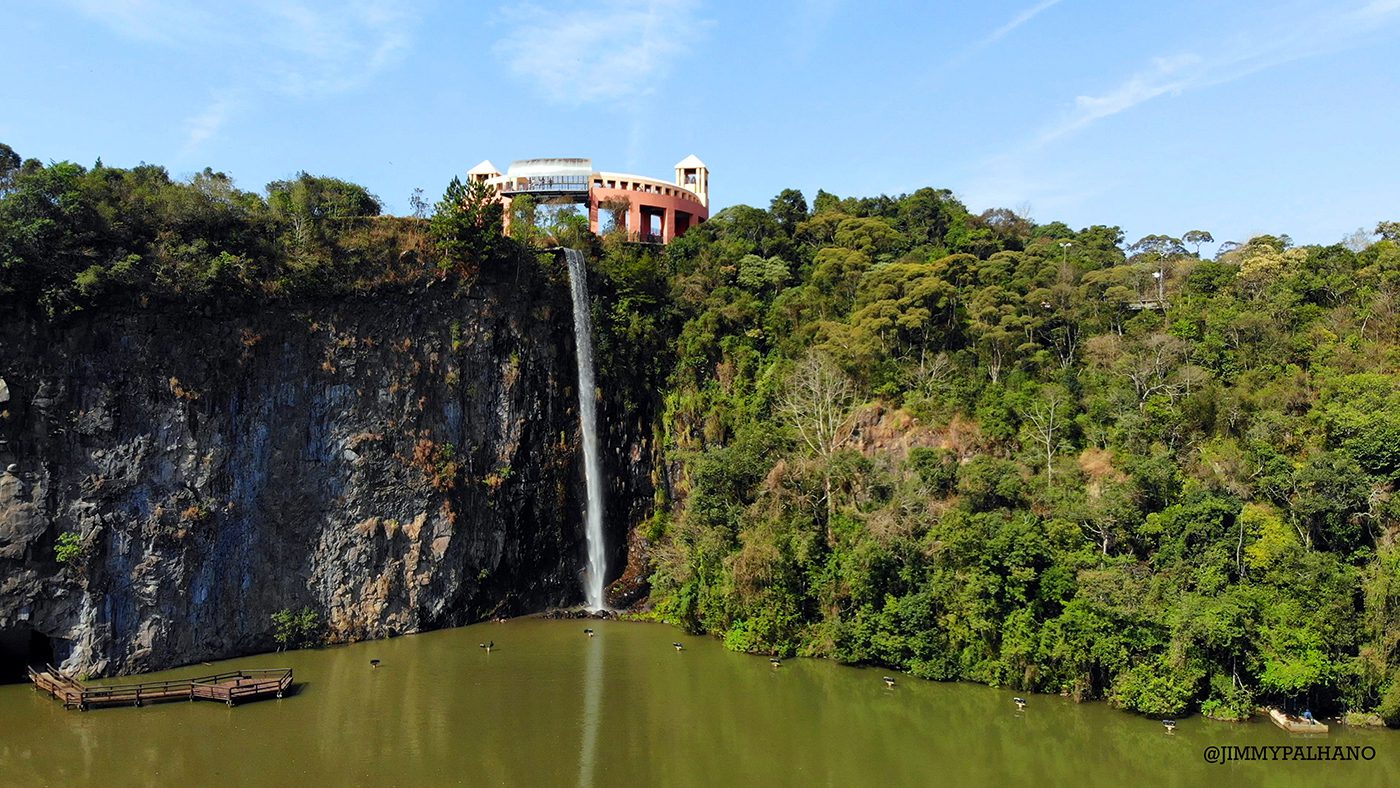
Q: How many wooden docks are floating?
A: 1